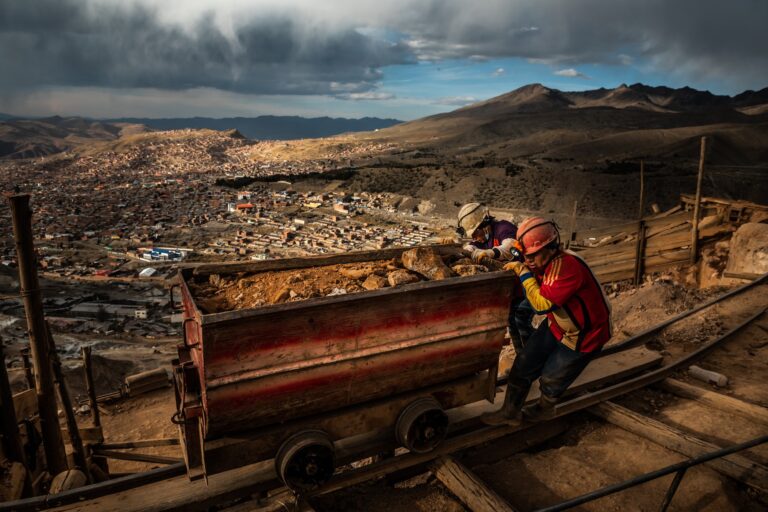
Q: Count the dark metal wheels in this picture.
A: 2